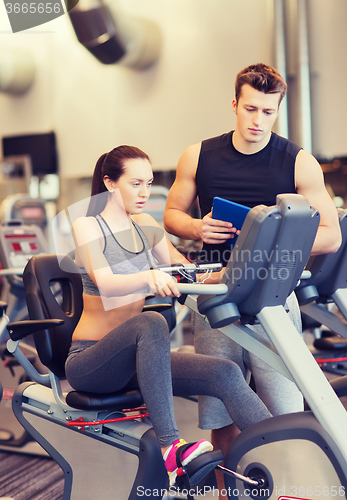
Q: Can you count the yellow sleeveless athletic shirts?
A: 0